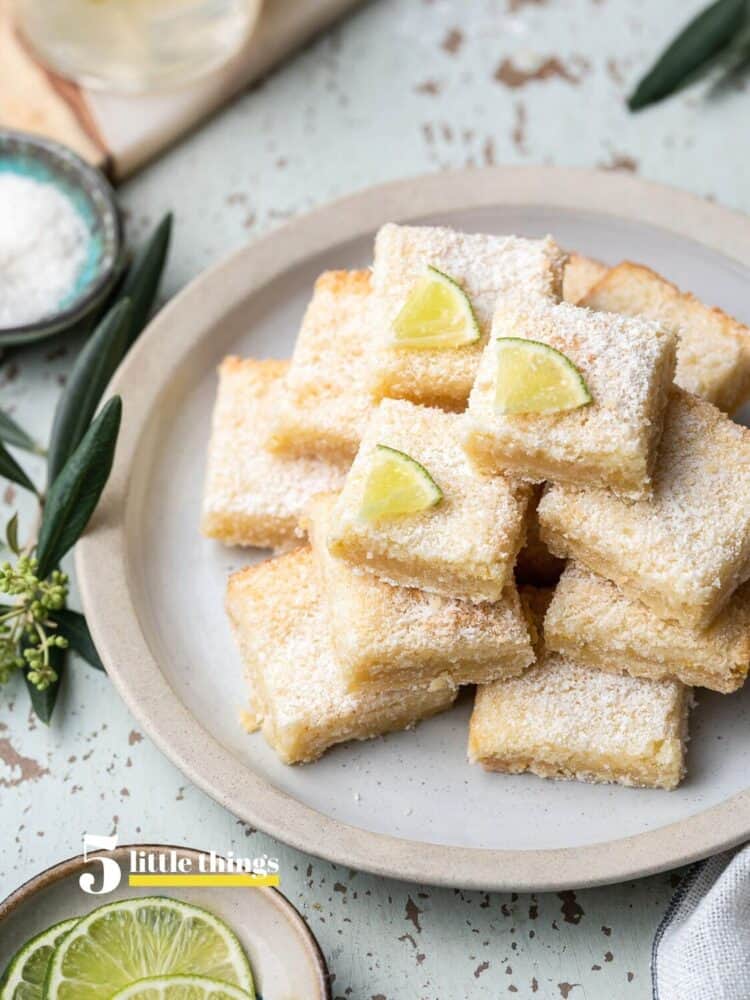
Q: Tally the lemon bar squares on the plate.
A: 12